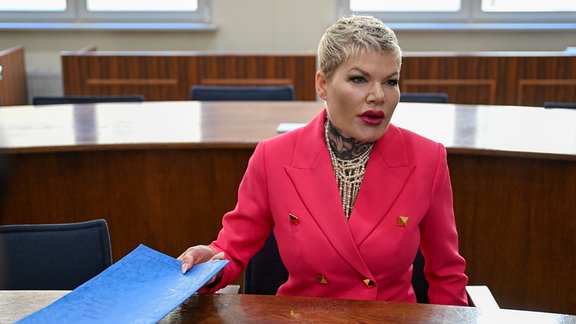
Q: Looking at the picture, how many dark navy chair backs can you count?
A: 6